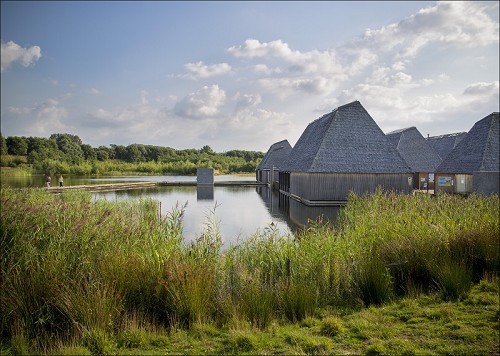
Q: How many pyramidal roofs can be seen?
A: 5